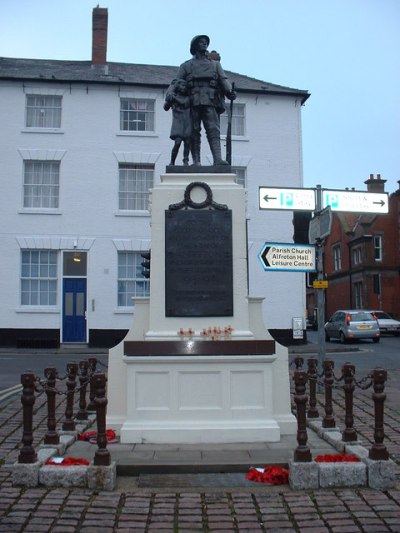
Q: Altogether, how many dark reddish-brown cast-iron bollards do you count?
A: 12